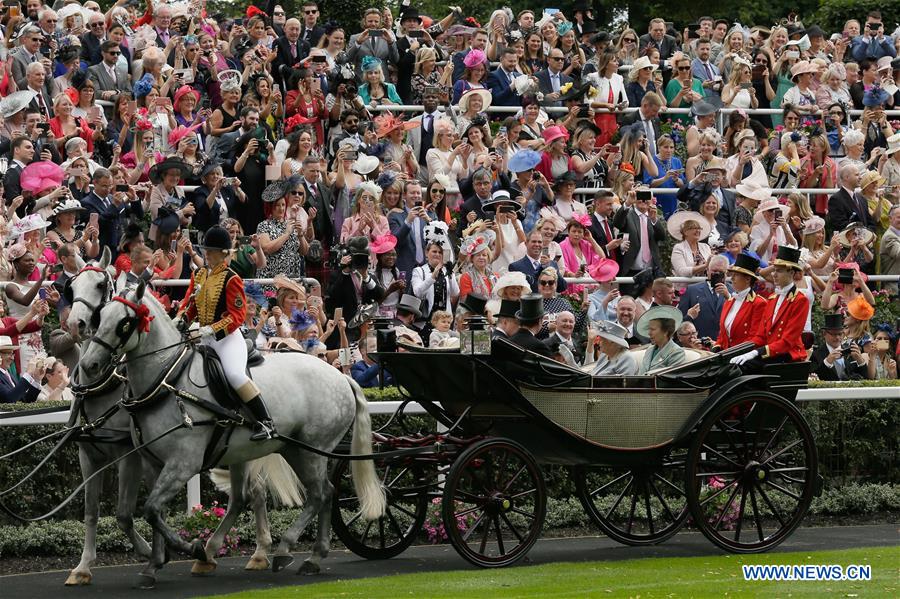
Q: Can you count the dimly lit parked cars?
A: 0